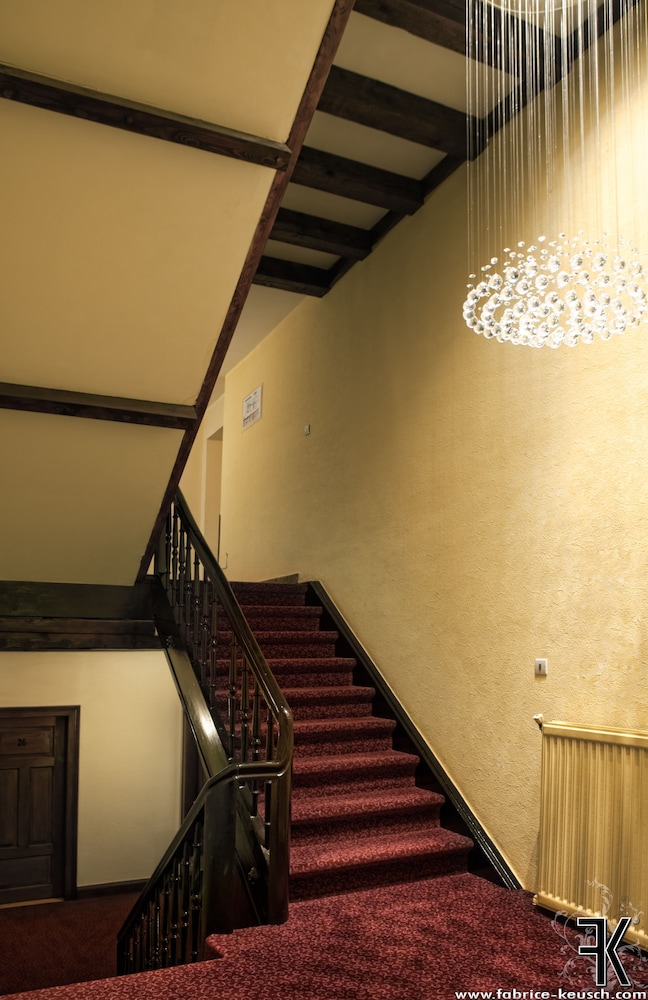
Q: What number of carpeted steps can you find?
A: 9